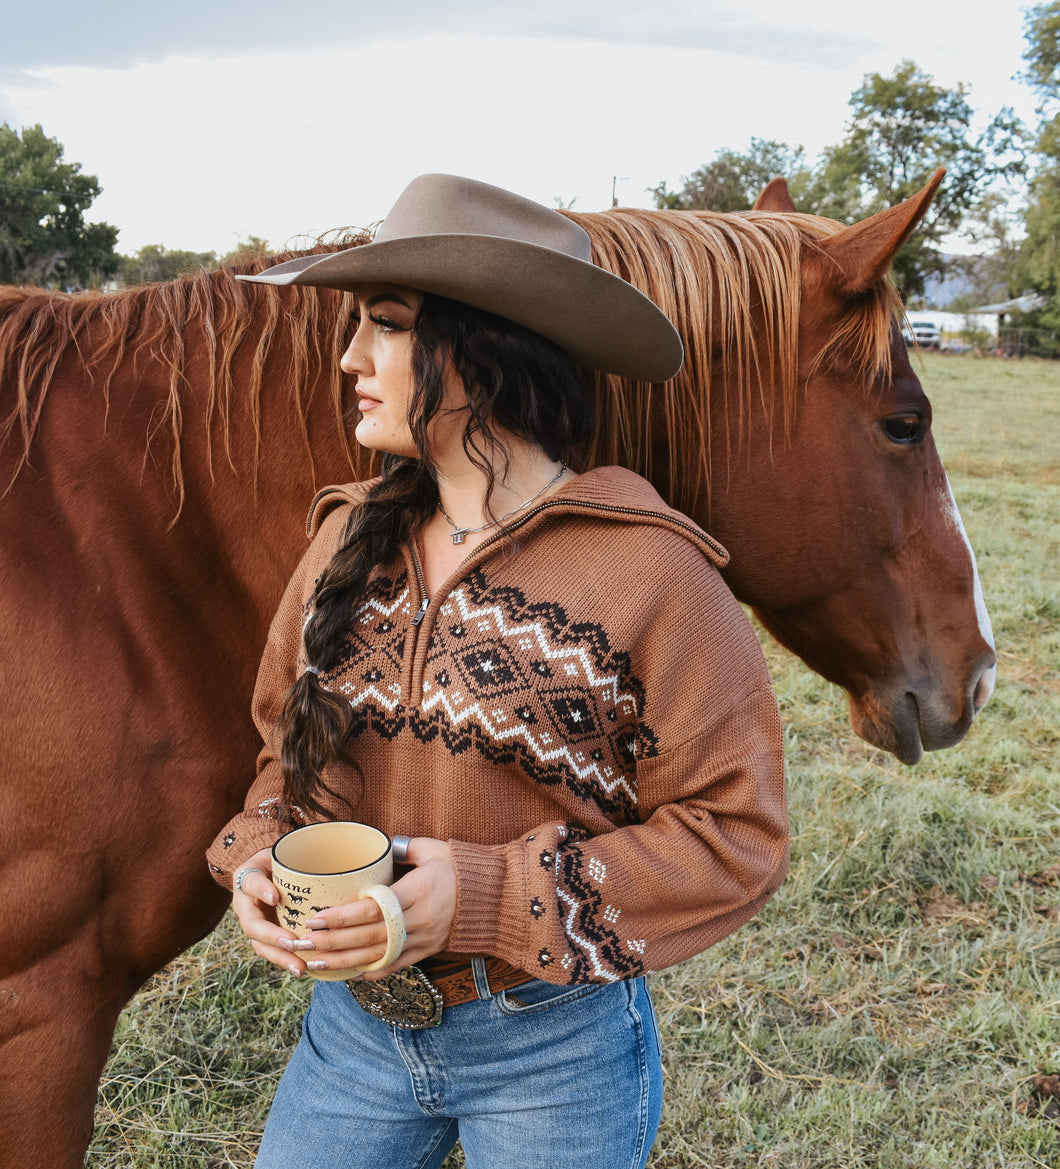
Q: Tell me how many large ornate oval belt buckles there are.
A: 1